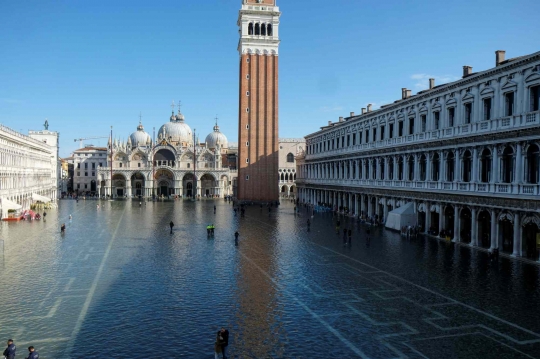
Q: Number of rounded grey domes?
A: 3